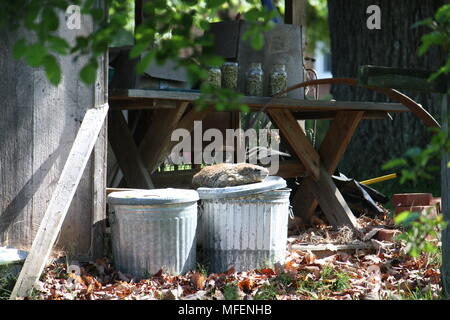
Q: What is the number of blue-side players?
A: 0